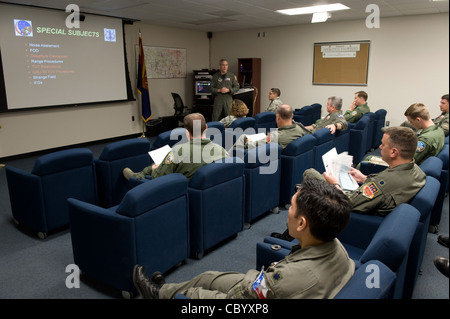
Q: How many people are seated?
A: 10